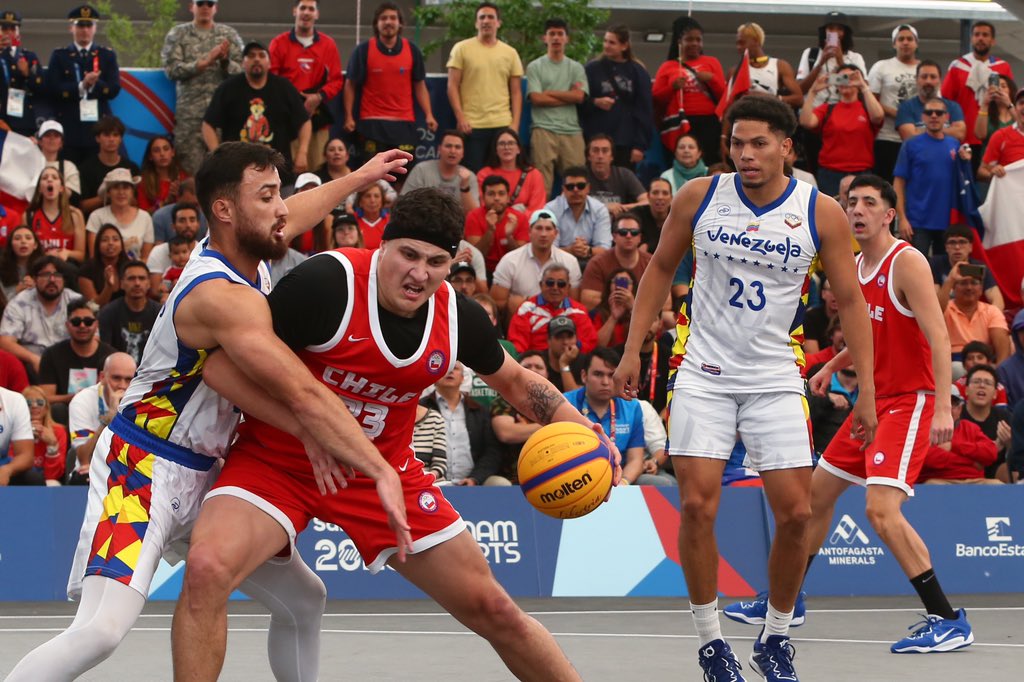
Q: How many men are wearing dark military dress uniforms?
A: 2